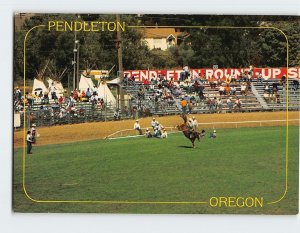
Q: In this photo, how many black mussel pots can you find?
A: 0